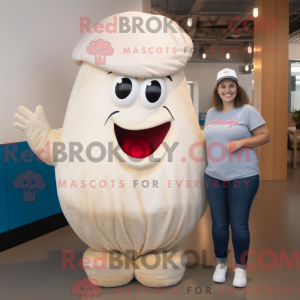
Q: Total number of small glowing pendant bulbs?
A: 6